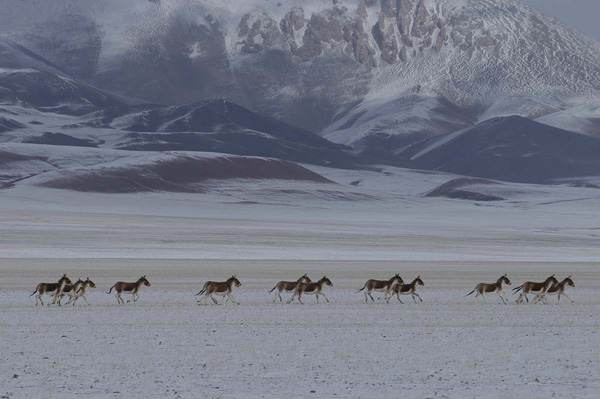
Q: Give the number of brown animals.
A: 12